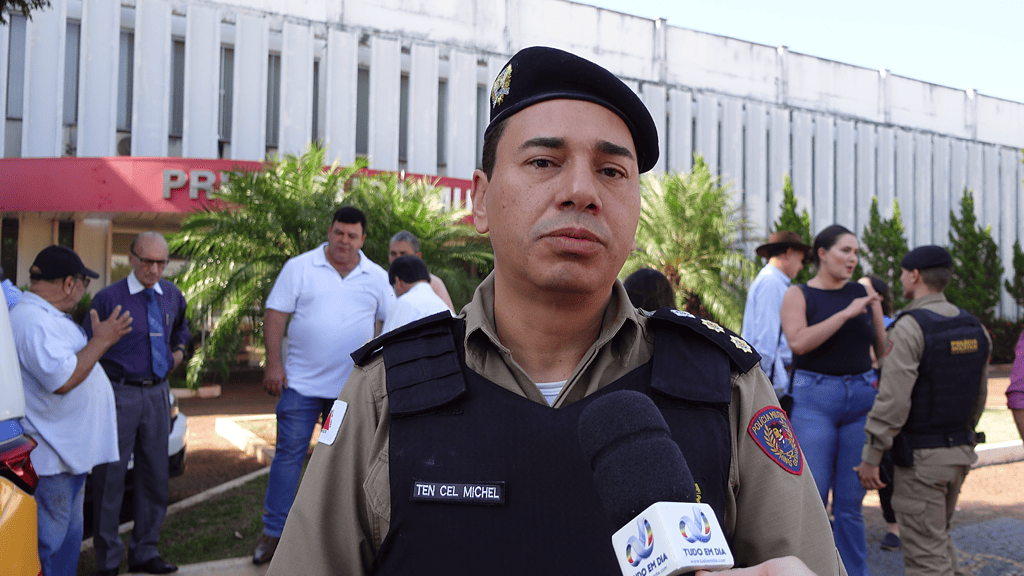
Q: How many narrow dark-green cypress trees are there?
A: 4